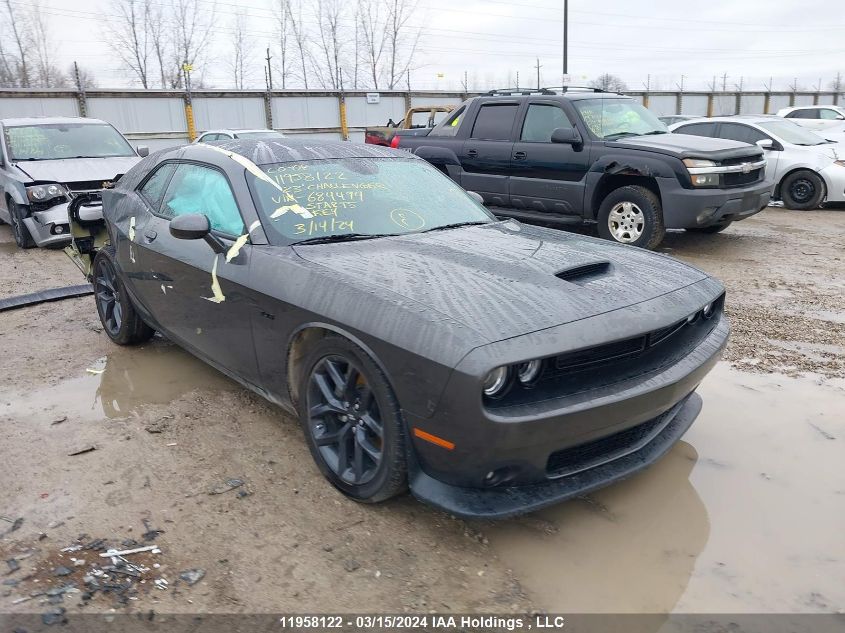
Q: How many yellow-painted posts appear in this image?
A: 5